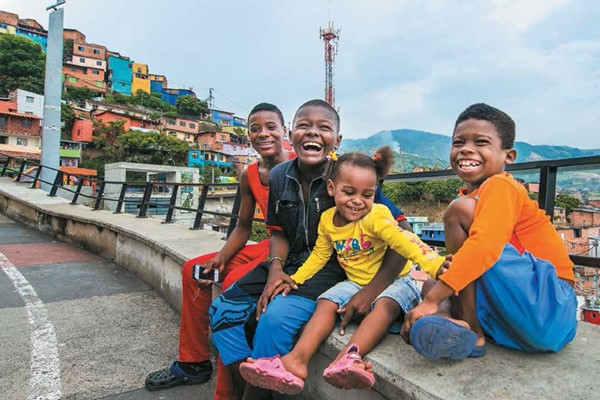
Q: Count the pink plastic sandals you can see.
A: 2